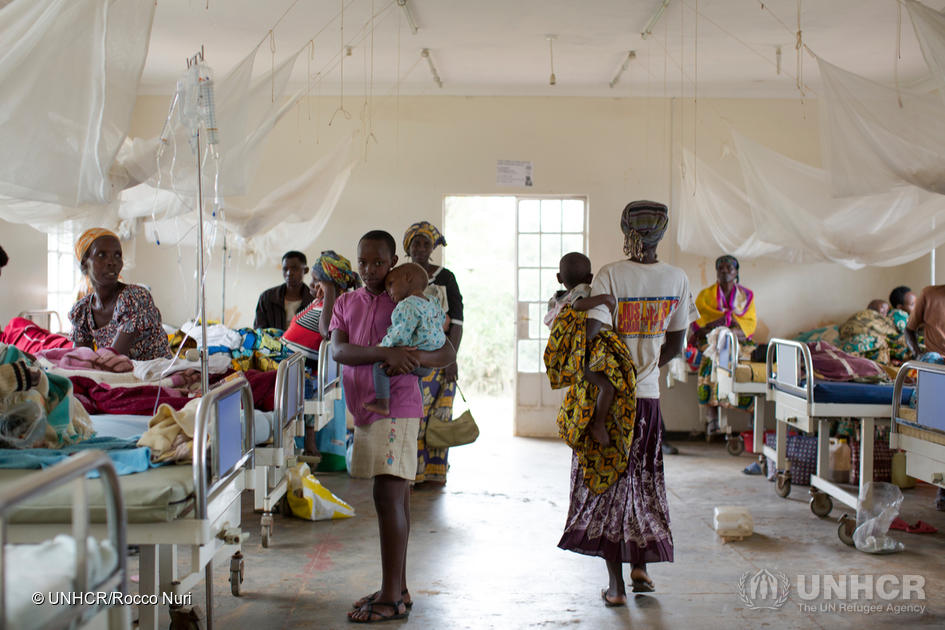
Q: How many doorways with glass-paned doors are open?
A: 1